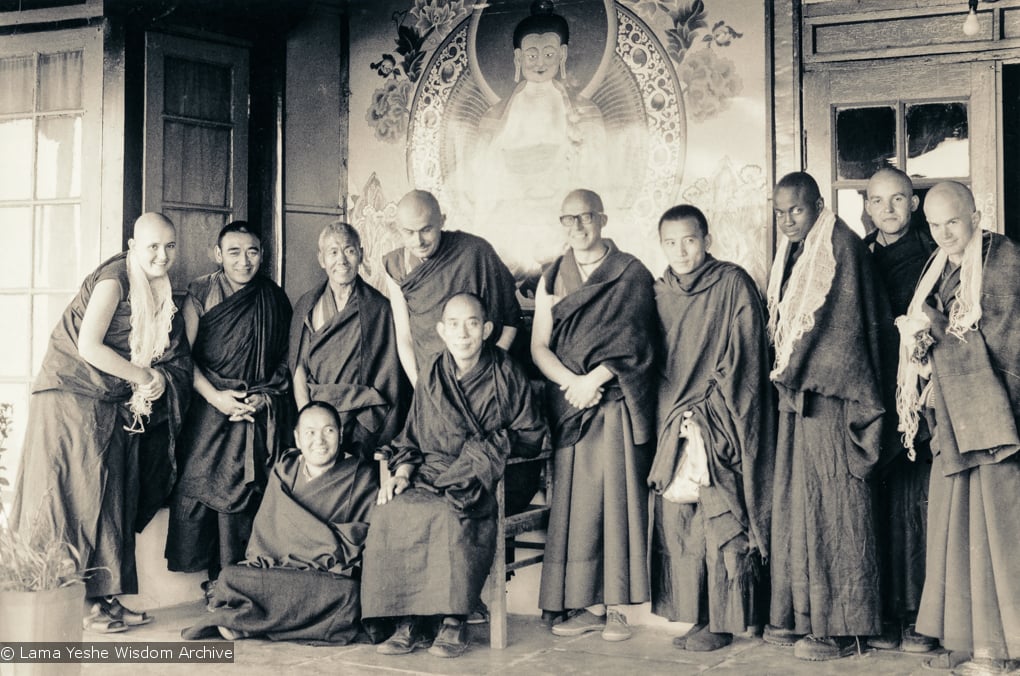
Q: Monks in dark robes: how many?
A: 11